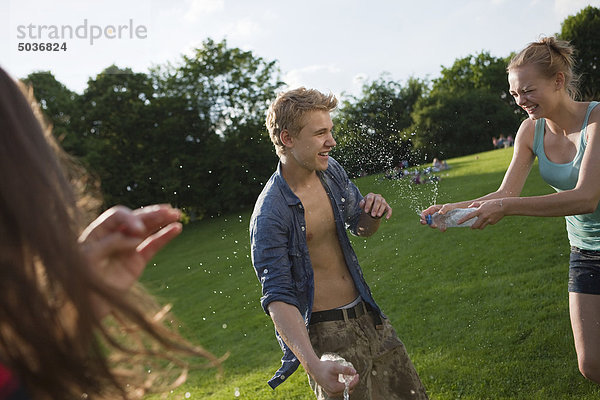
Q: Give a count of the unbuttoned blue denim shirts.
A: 1